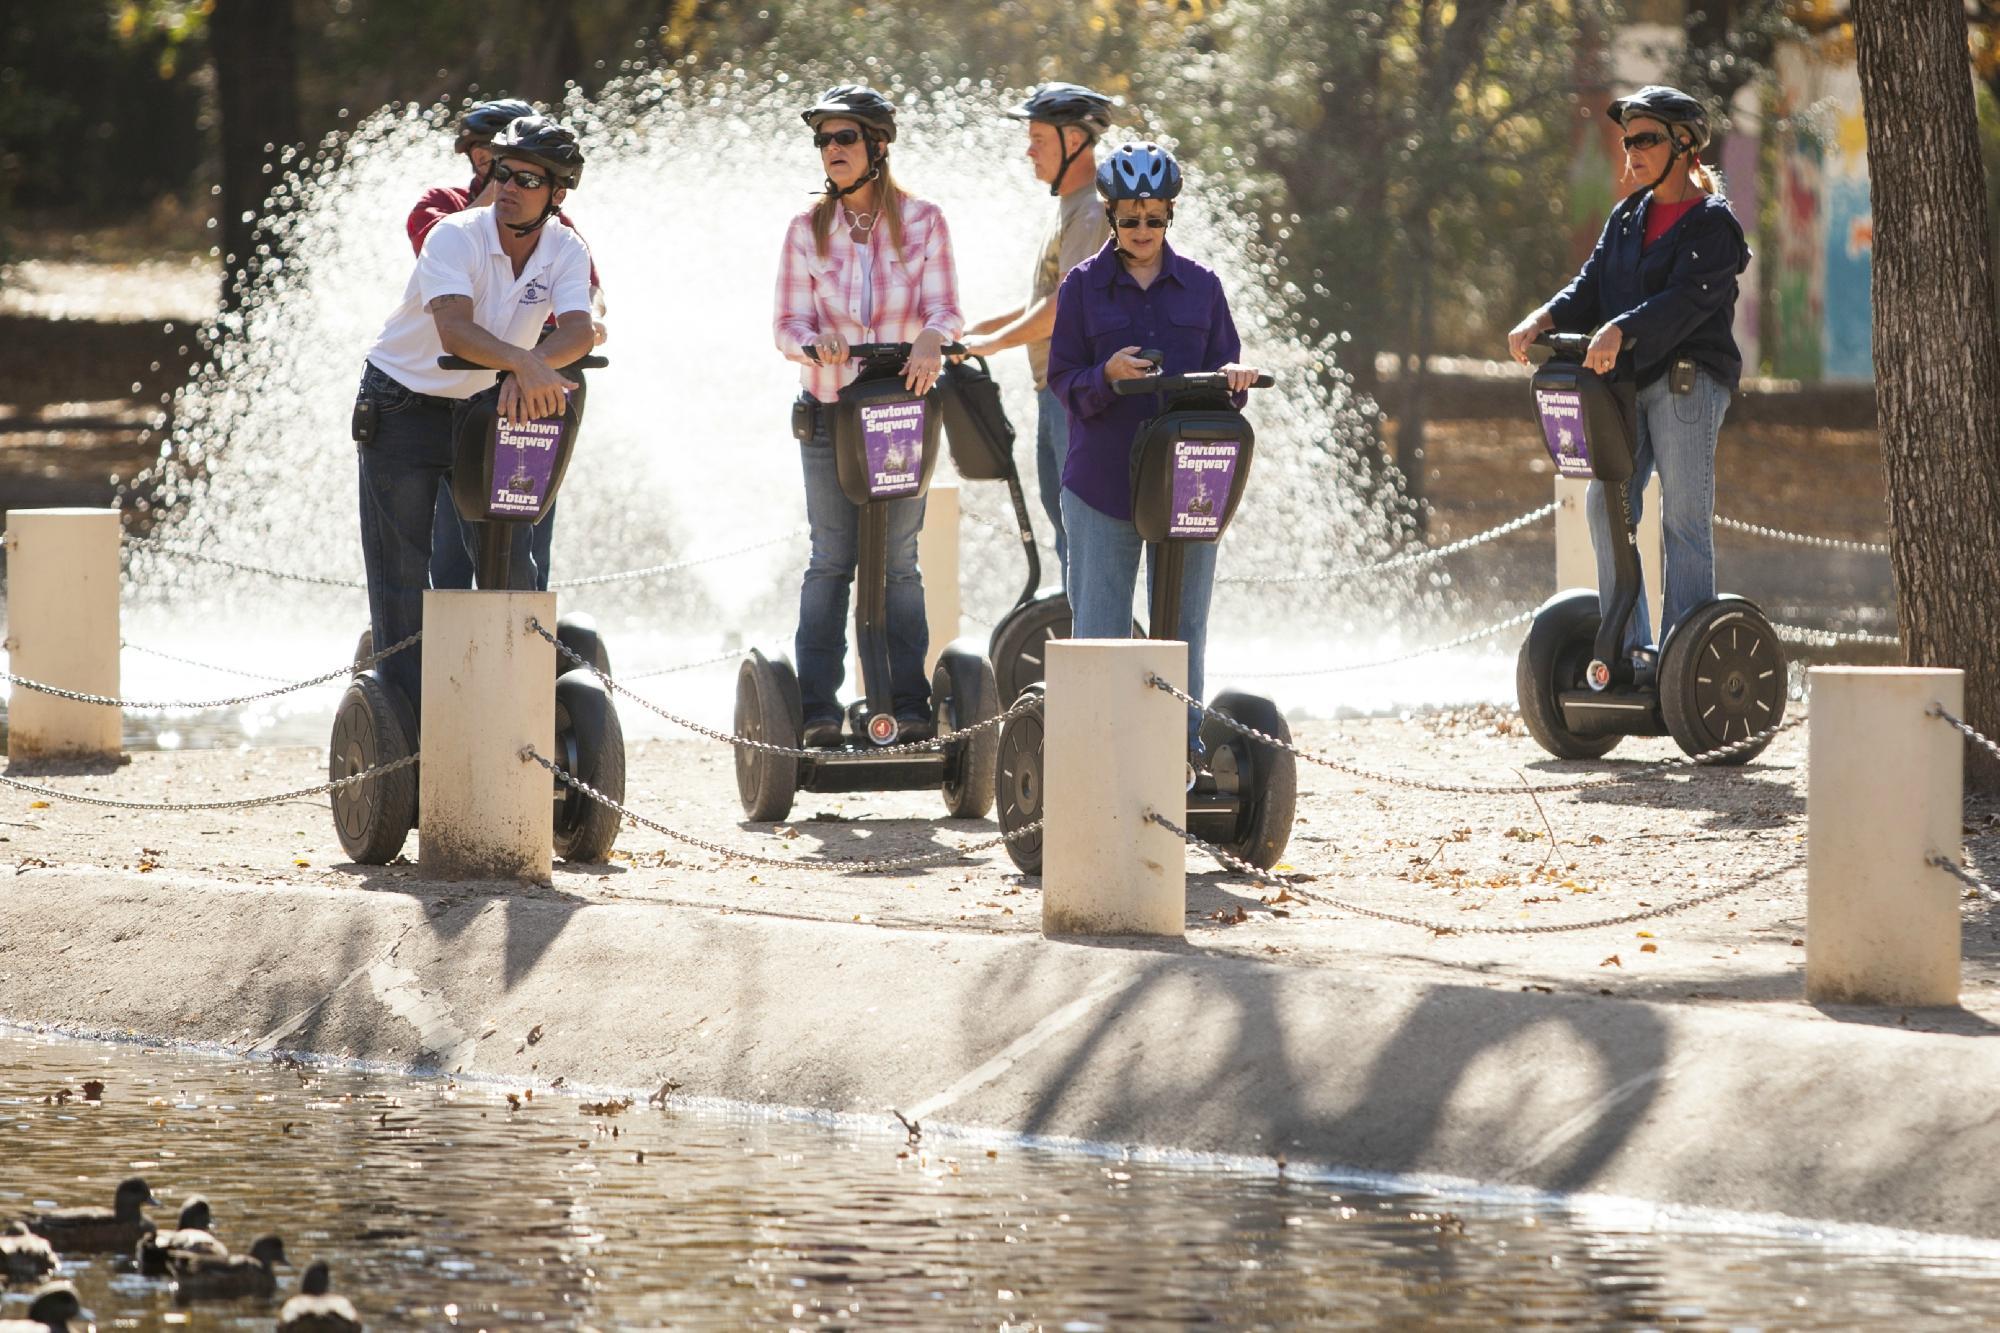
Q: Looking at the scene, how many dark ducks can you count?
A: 6